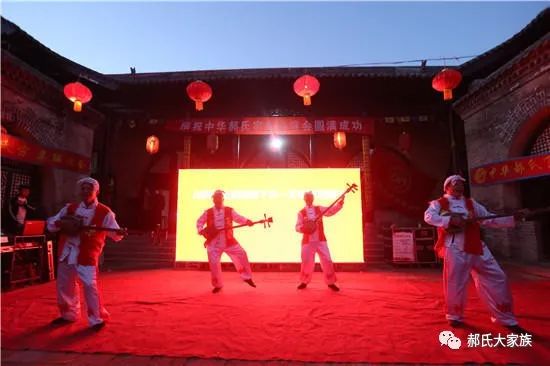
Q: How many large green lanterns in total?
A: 0